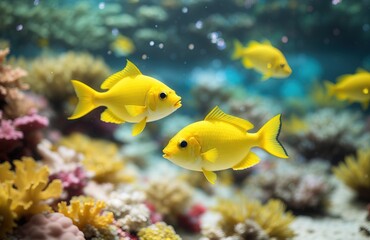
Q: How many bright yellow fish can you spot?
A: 4